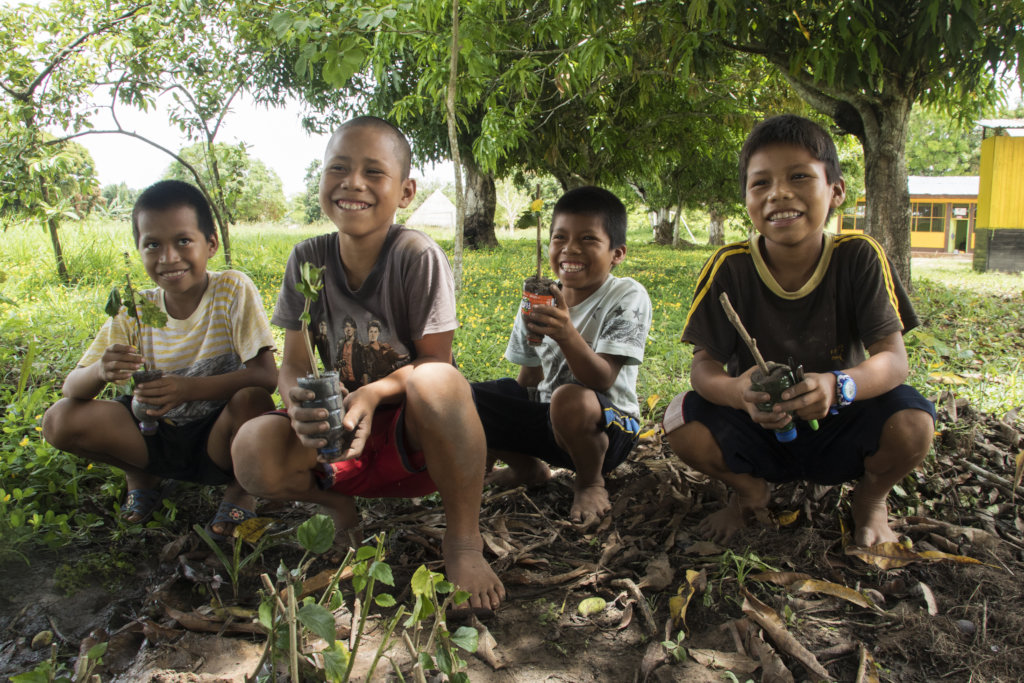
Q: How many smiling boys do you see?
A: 4